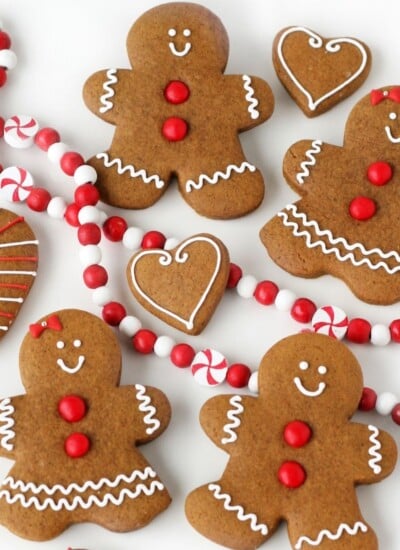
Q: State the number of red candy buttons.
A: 8